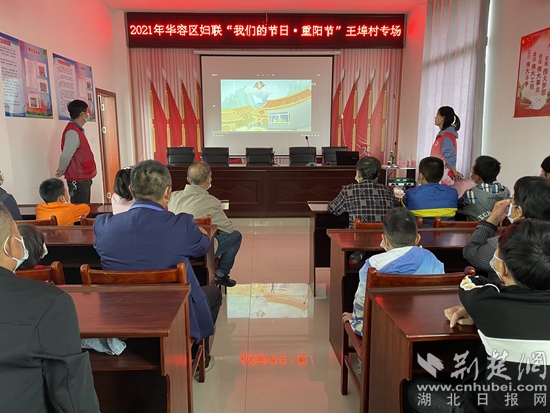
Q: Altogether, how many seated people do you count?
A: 14